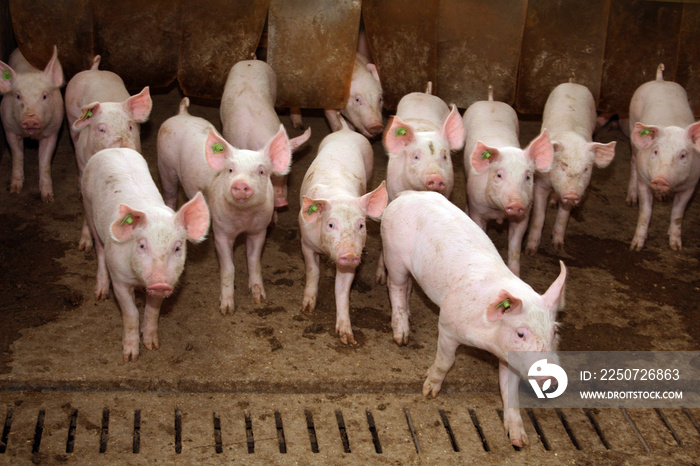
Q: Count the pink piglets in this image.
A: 12